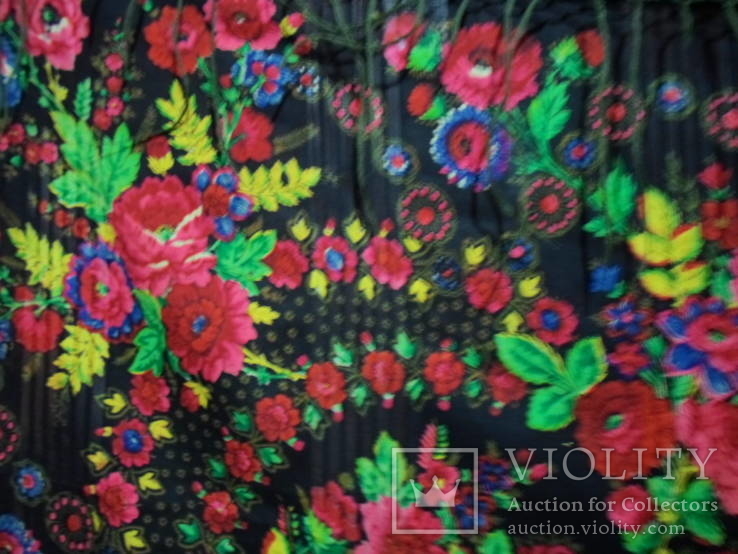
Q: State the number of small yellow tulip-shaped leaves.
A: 15